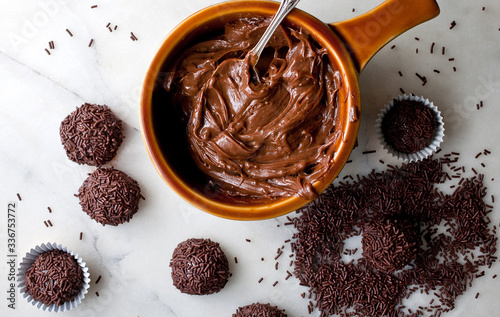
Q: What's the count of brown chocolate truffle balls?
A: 7